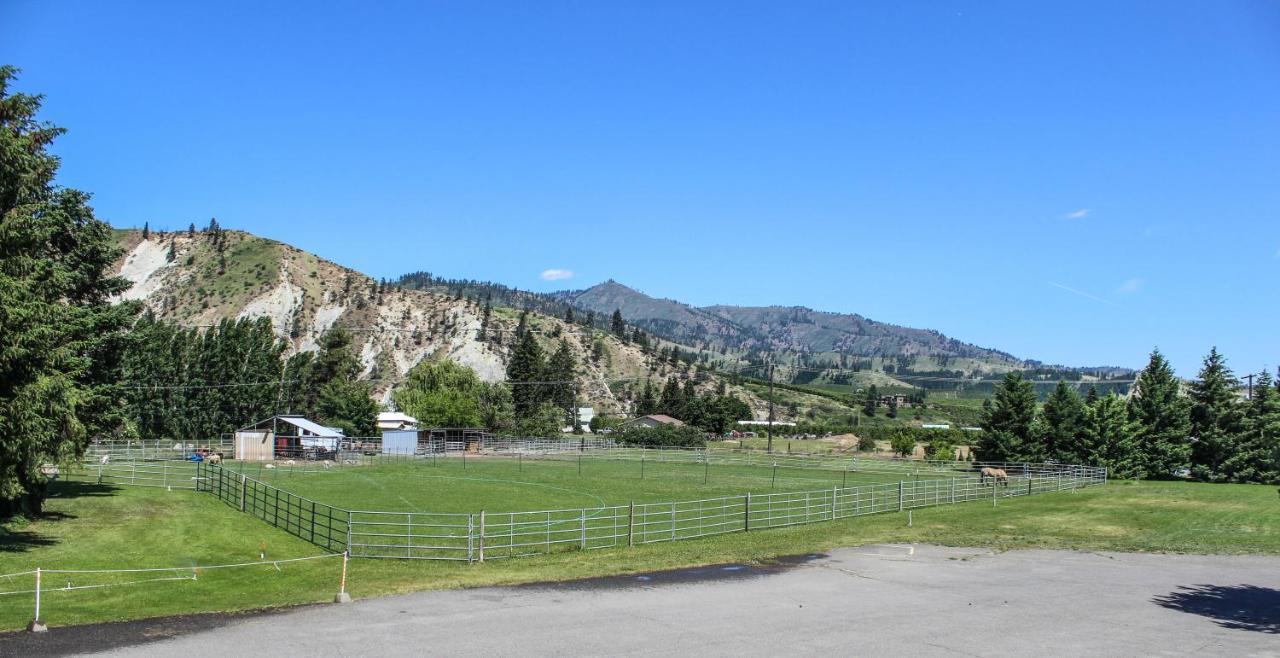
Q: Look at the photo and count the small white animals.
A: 3